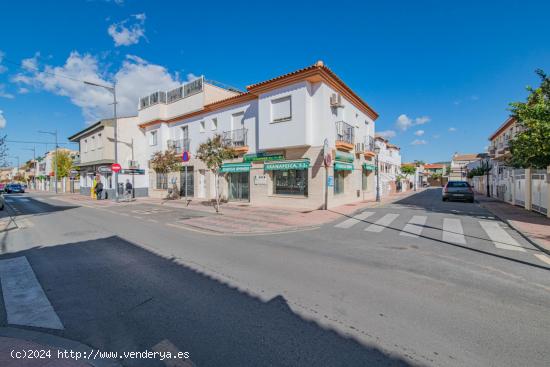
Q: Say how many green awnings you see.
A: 4